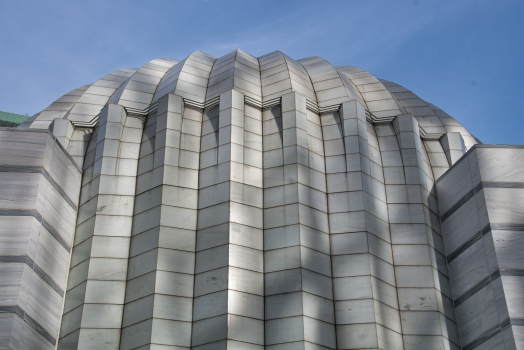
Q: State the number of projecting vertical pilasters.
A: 8